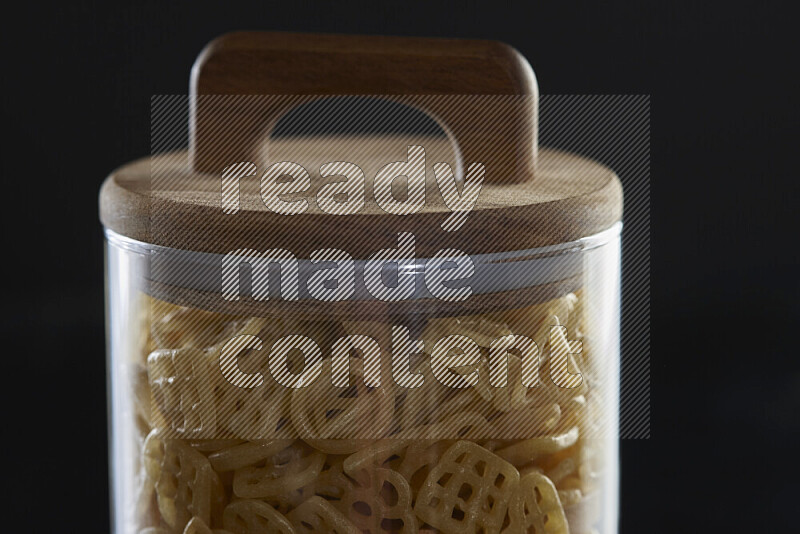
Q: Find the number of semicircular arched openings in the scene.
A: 1